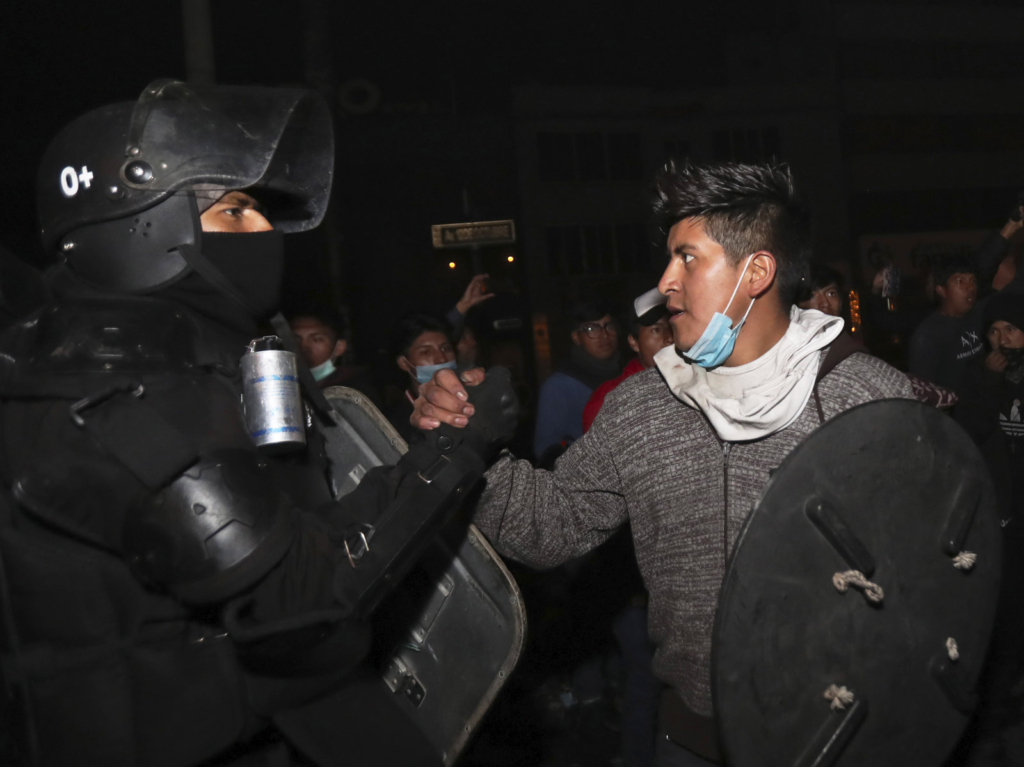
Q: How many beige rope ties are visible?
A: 4